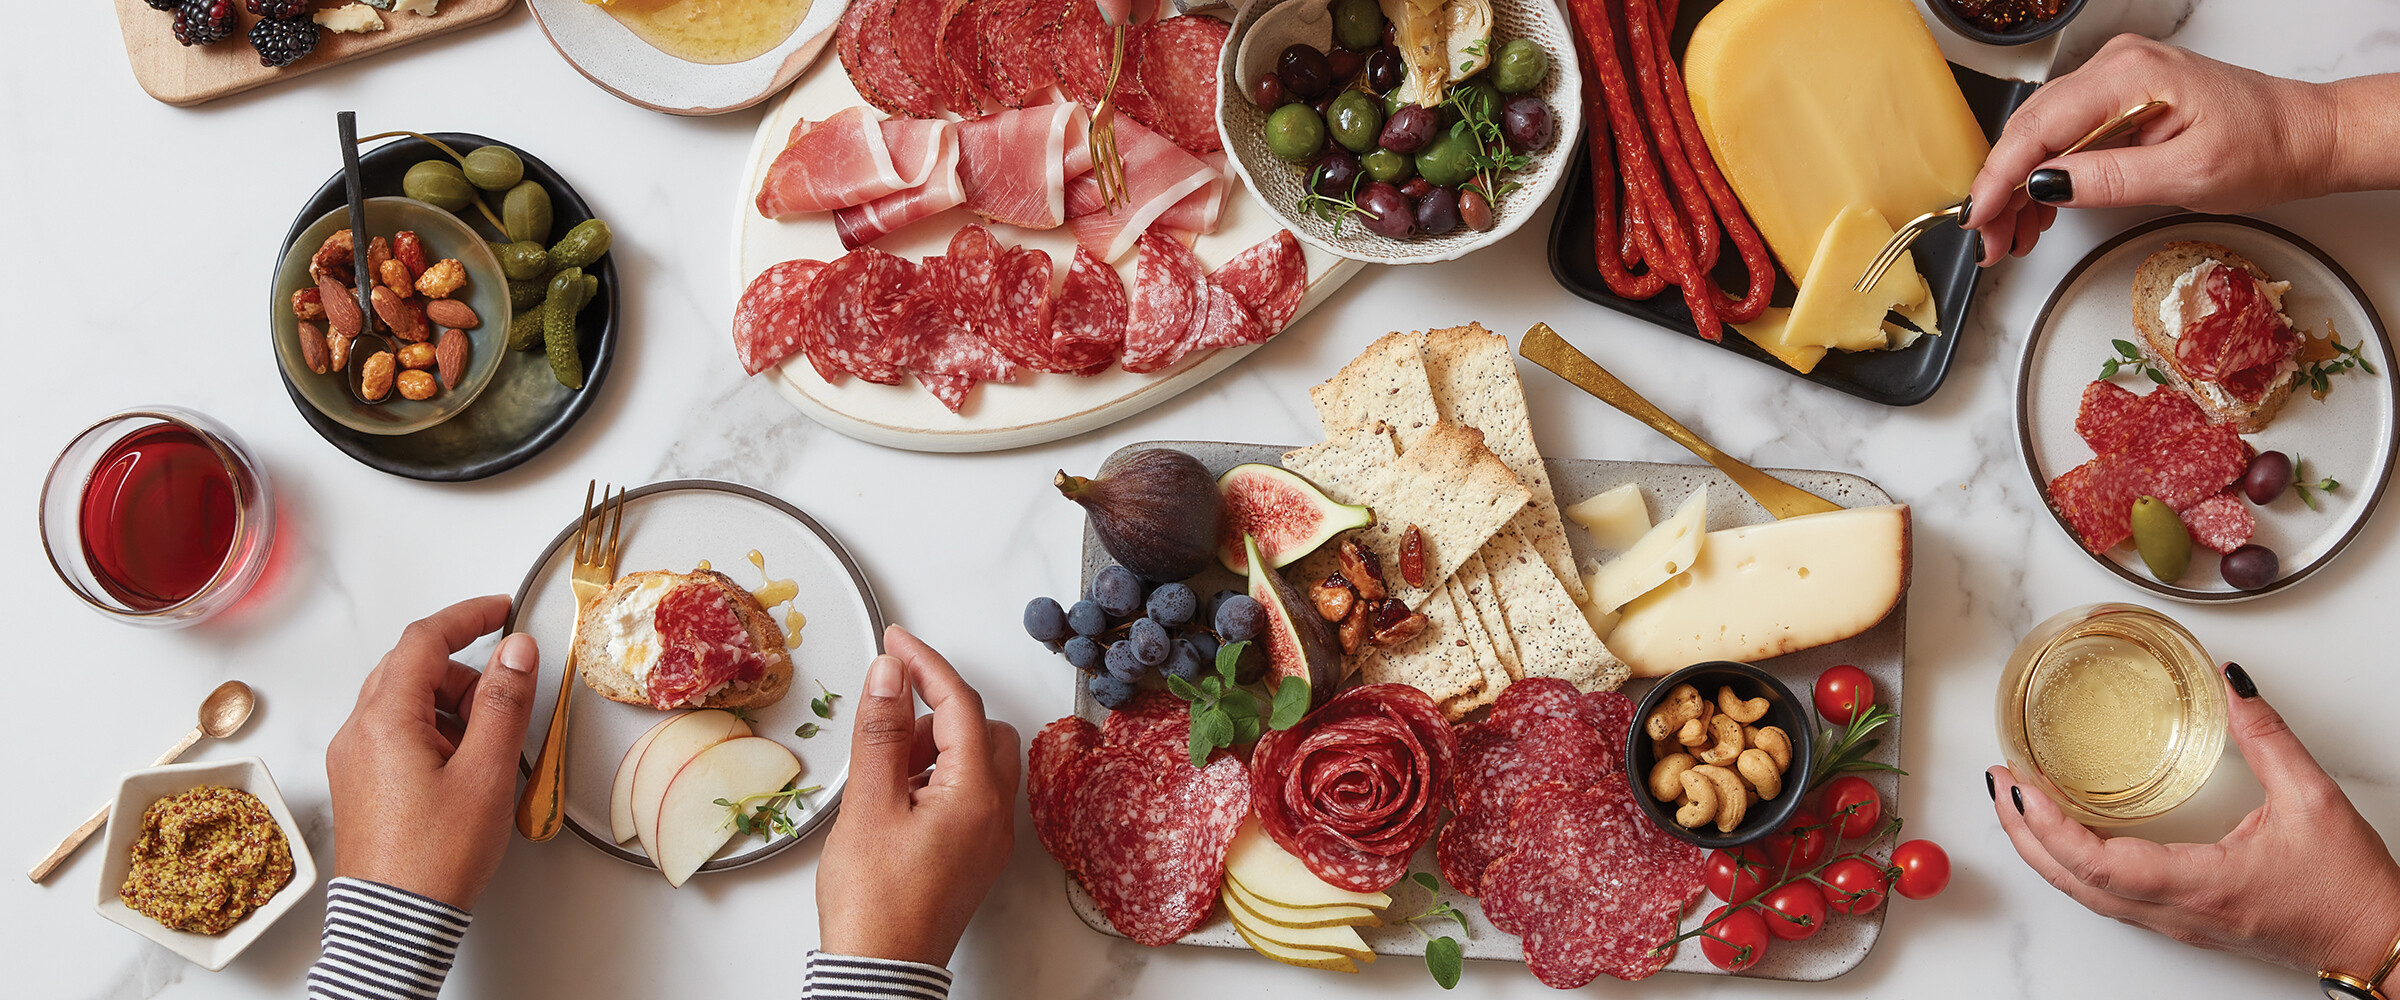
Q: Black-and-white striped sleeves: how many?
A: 2